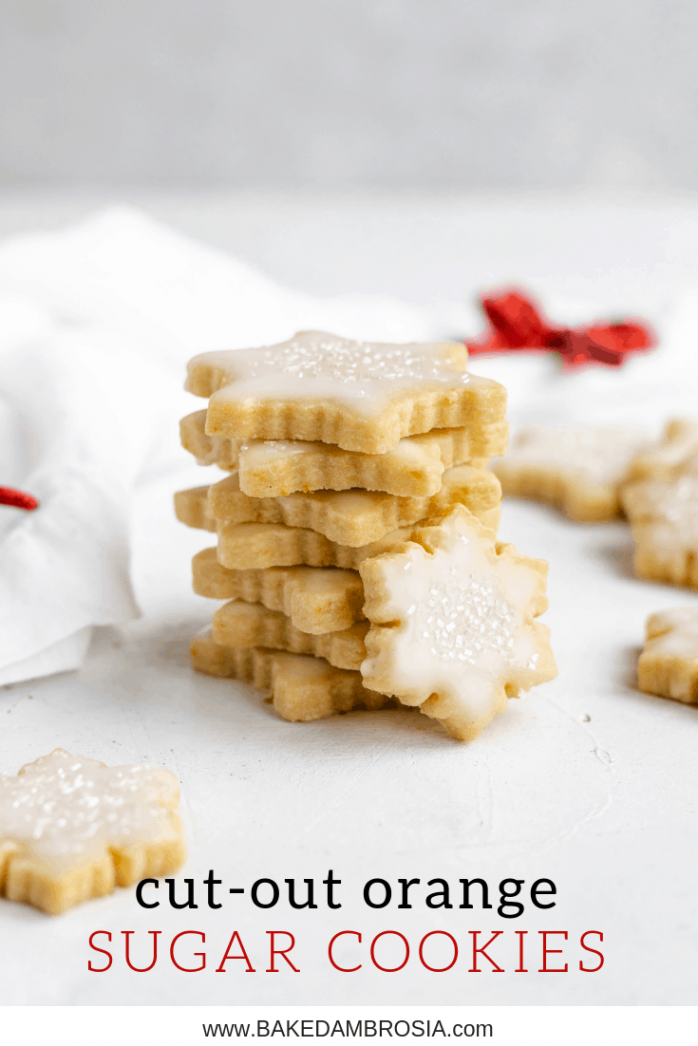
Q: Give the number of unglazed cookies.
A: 0